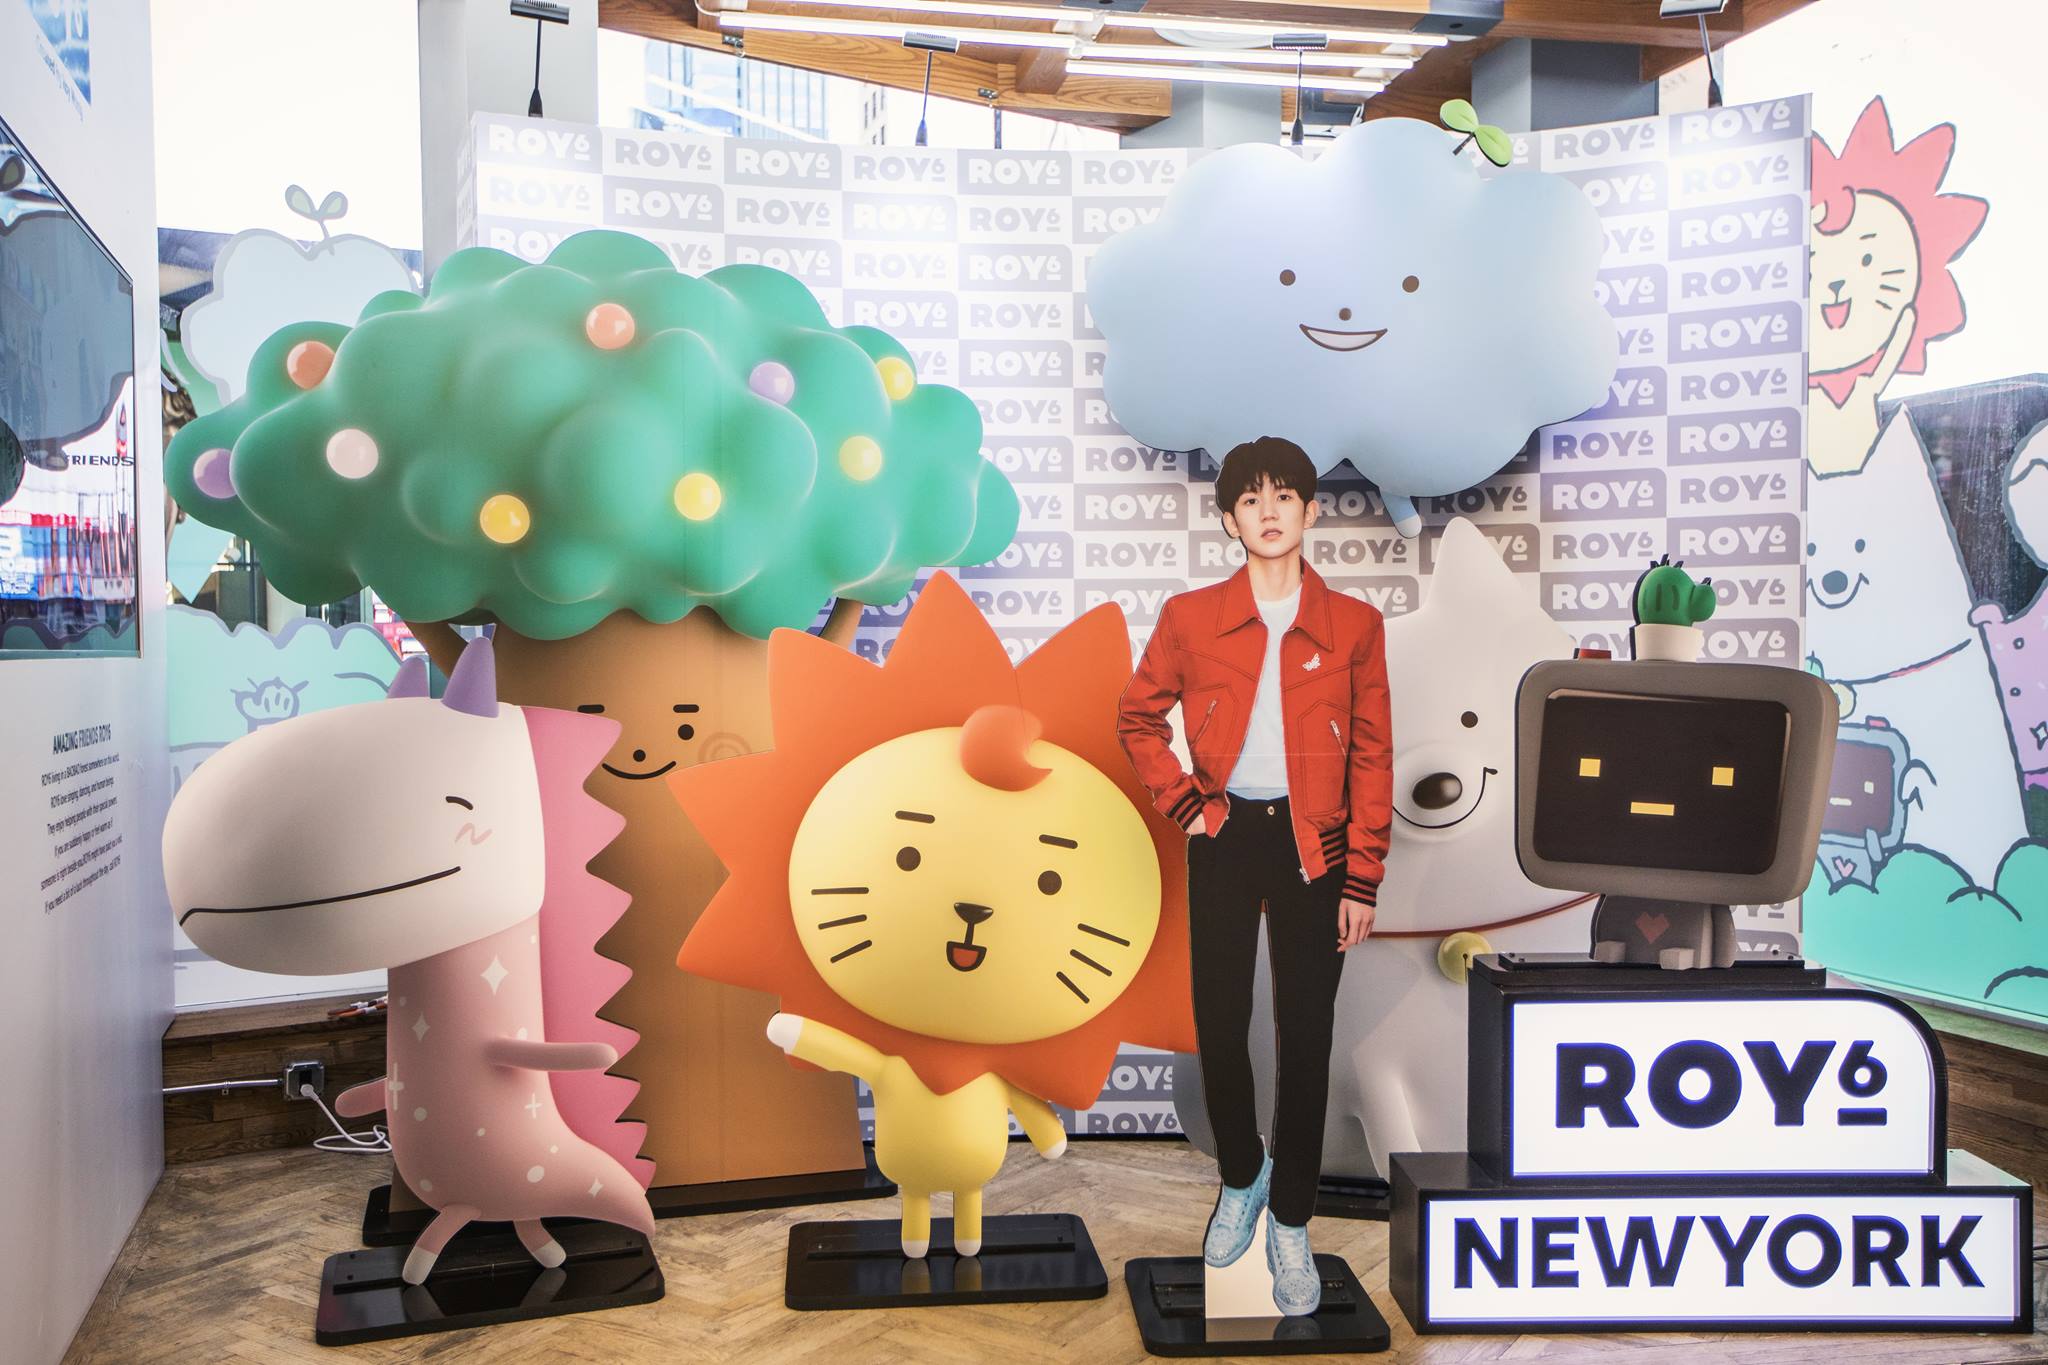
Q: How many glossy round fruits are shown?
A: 9